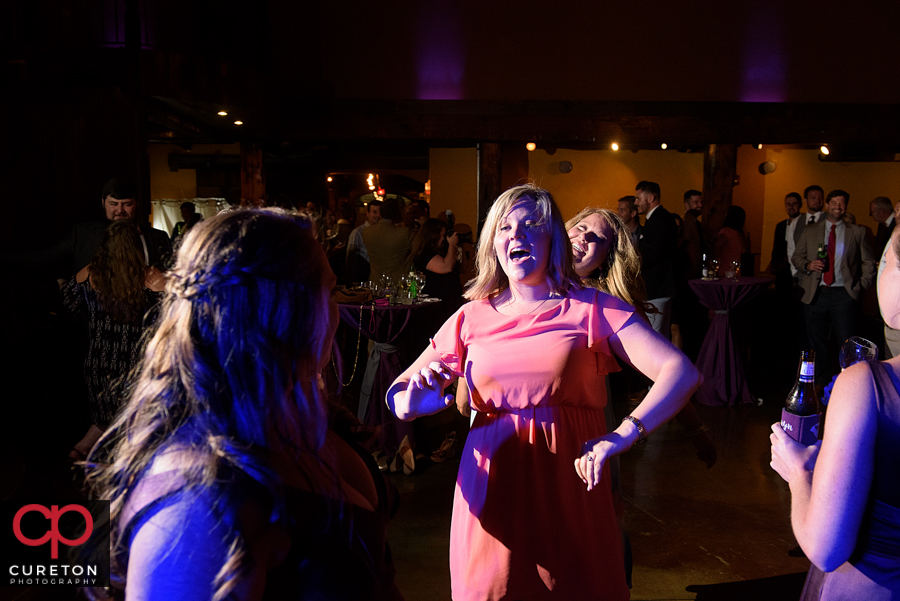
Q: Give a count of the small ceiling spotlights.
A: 7